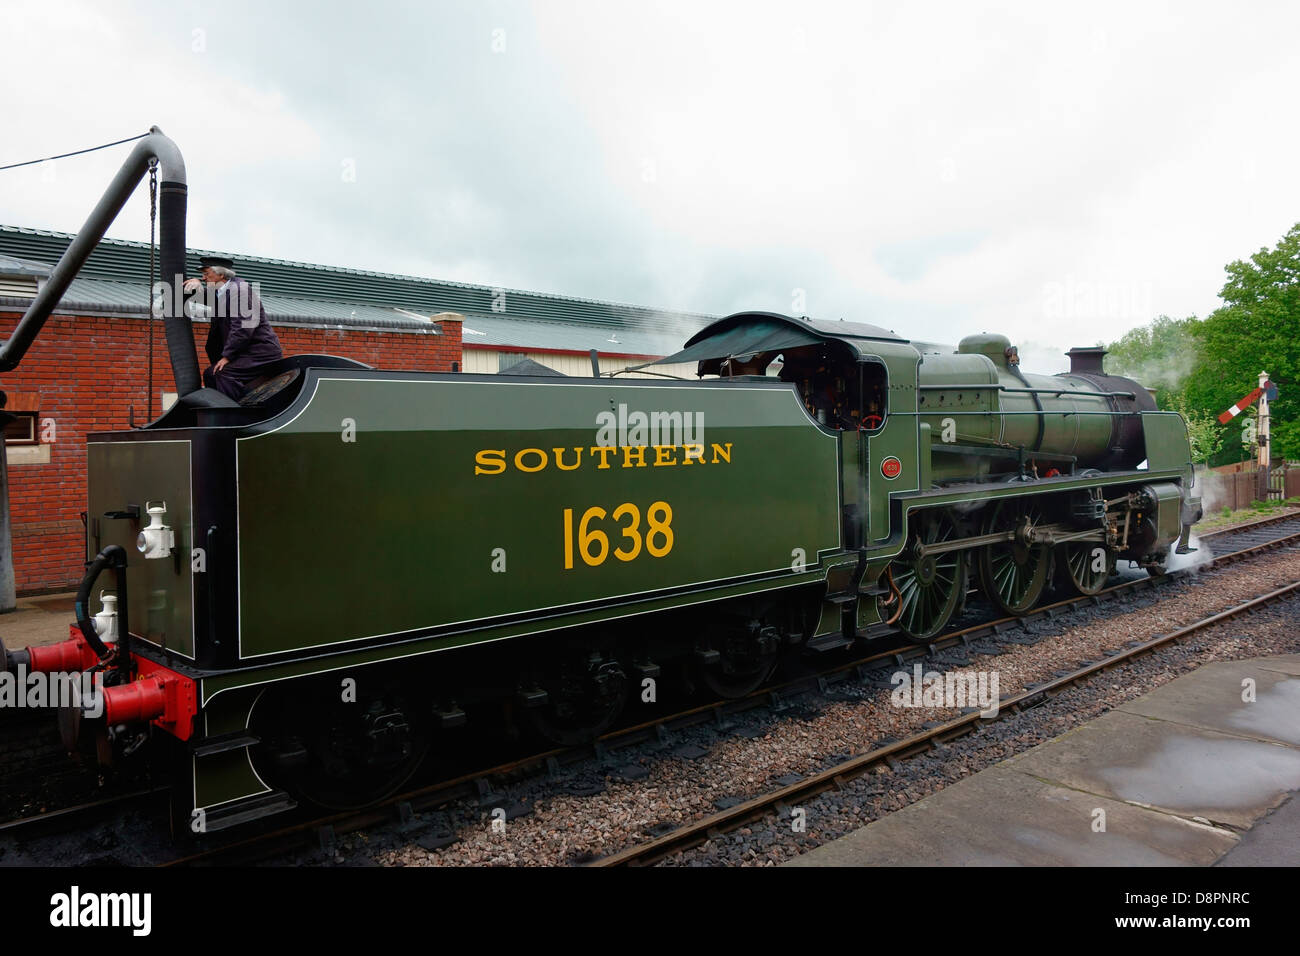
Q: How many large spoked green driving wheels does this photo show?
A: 3